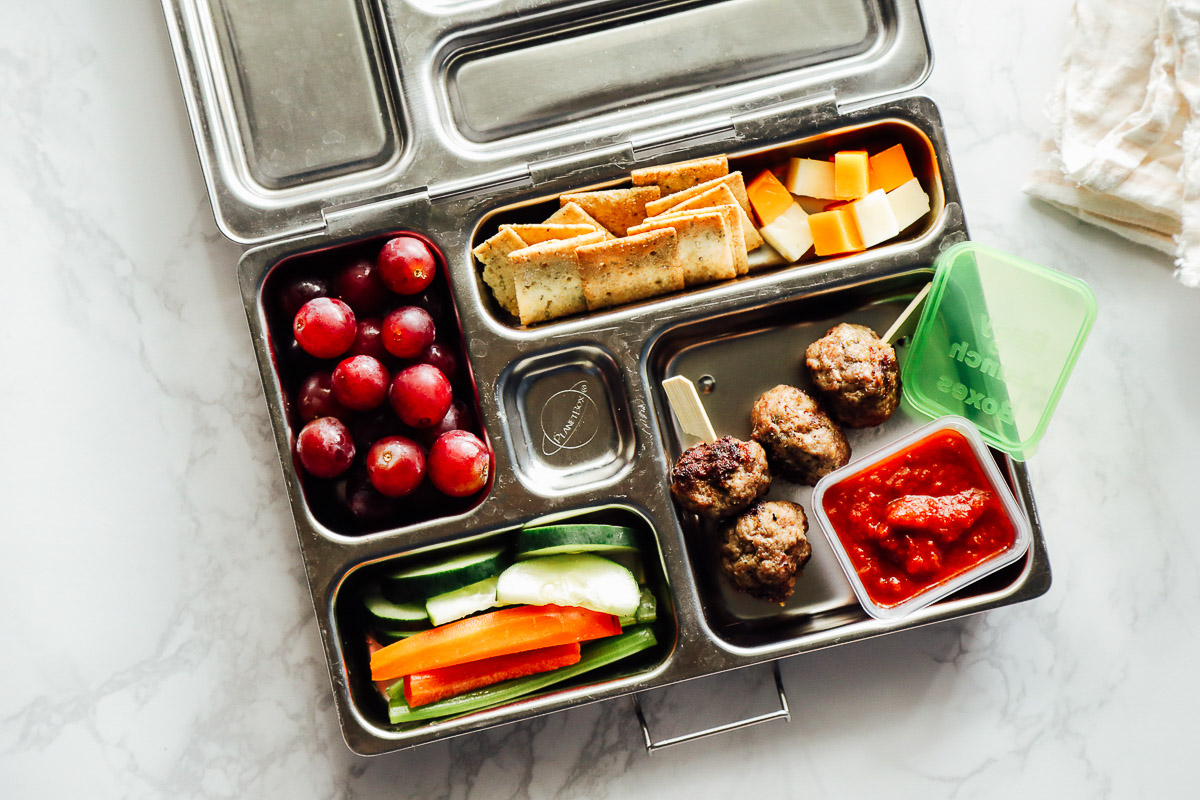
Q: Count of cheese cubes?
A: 8